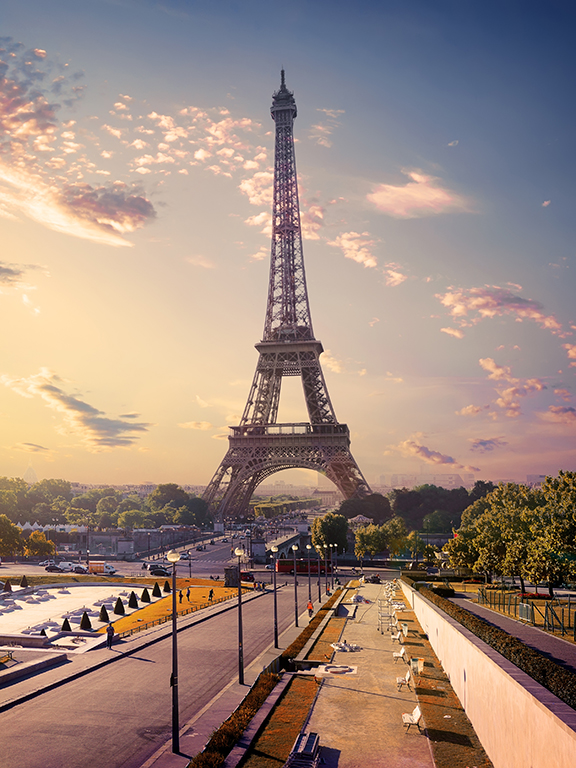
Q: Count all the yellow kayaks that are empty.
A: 0